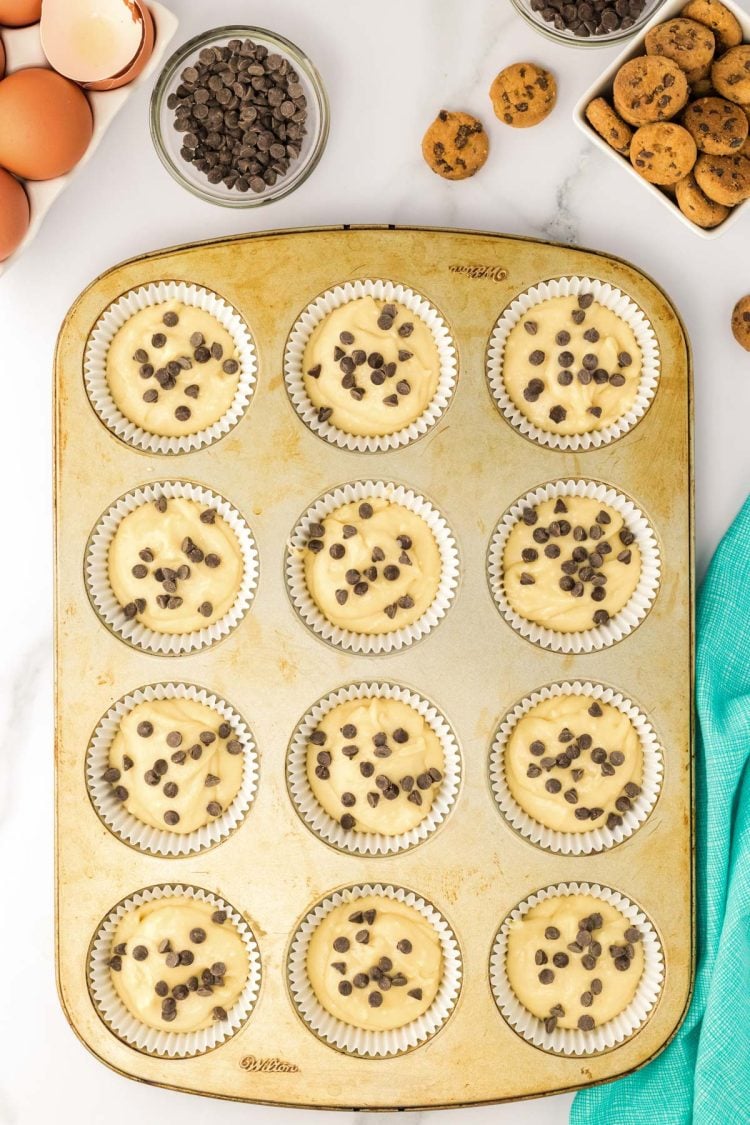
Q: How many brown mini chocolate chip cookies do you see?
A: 12